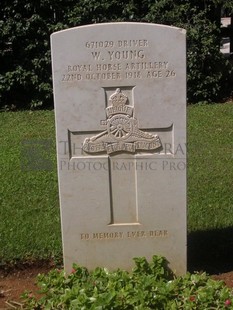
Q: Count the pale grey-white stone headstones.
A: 1